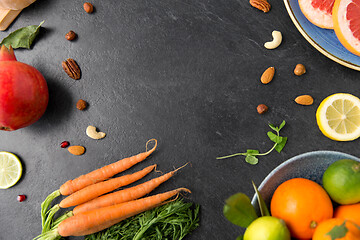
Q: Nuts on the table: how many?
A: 12